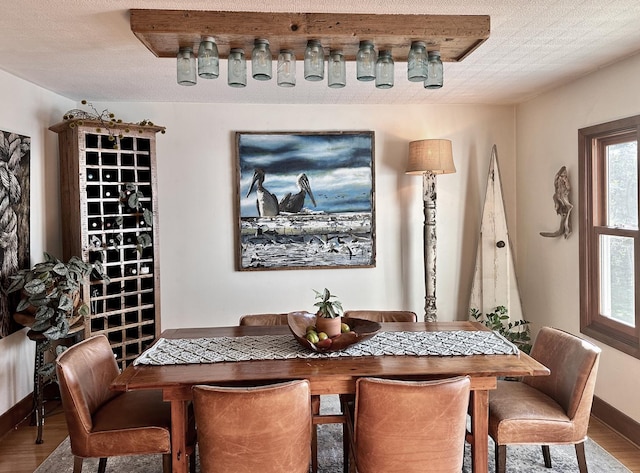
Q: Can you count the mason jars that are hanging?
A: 11